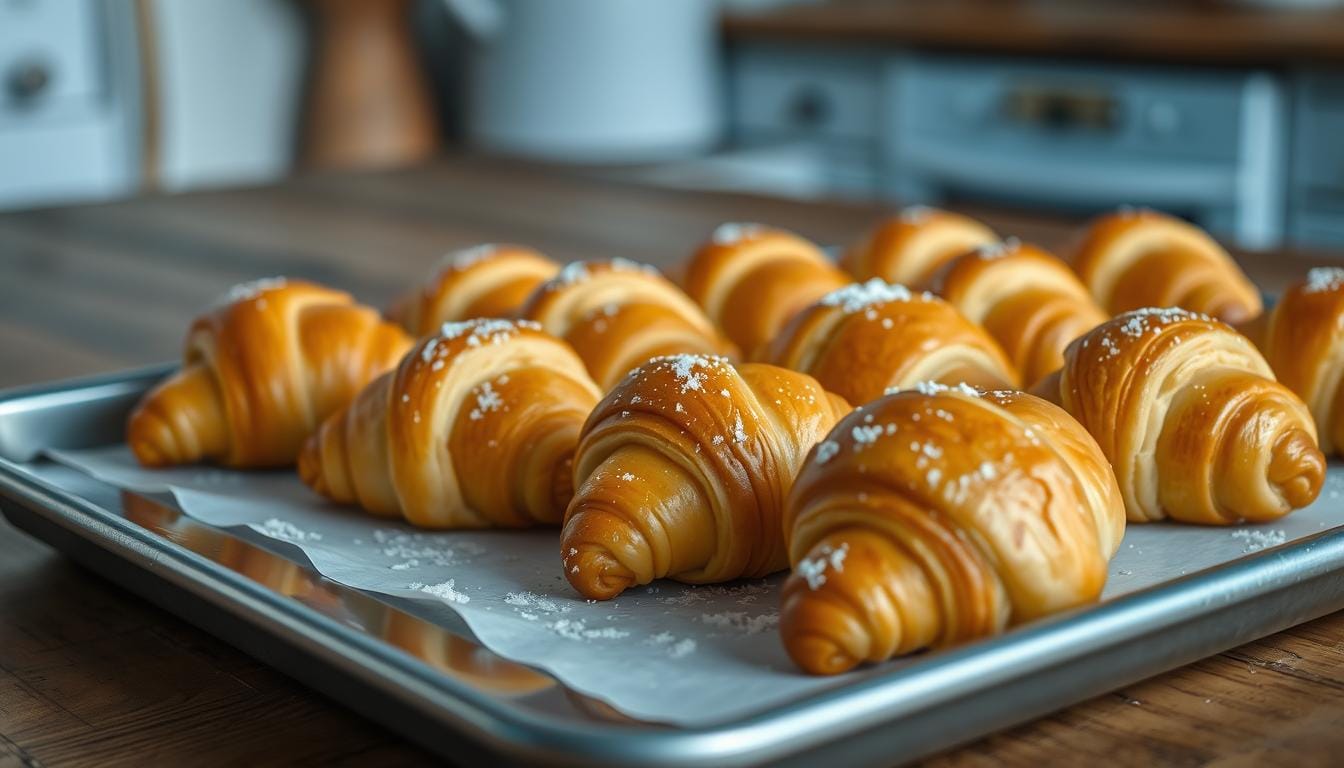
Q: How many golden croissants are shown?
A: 13